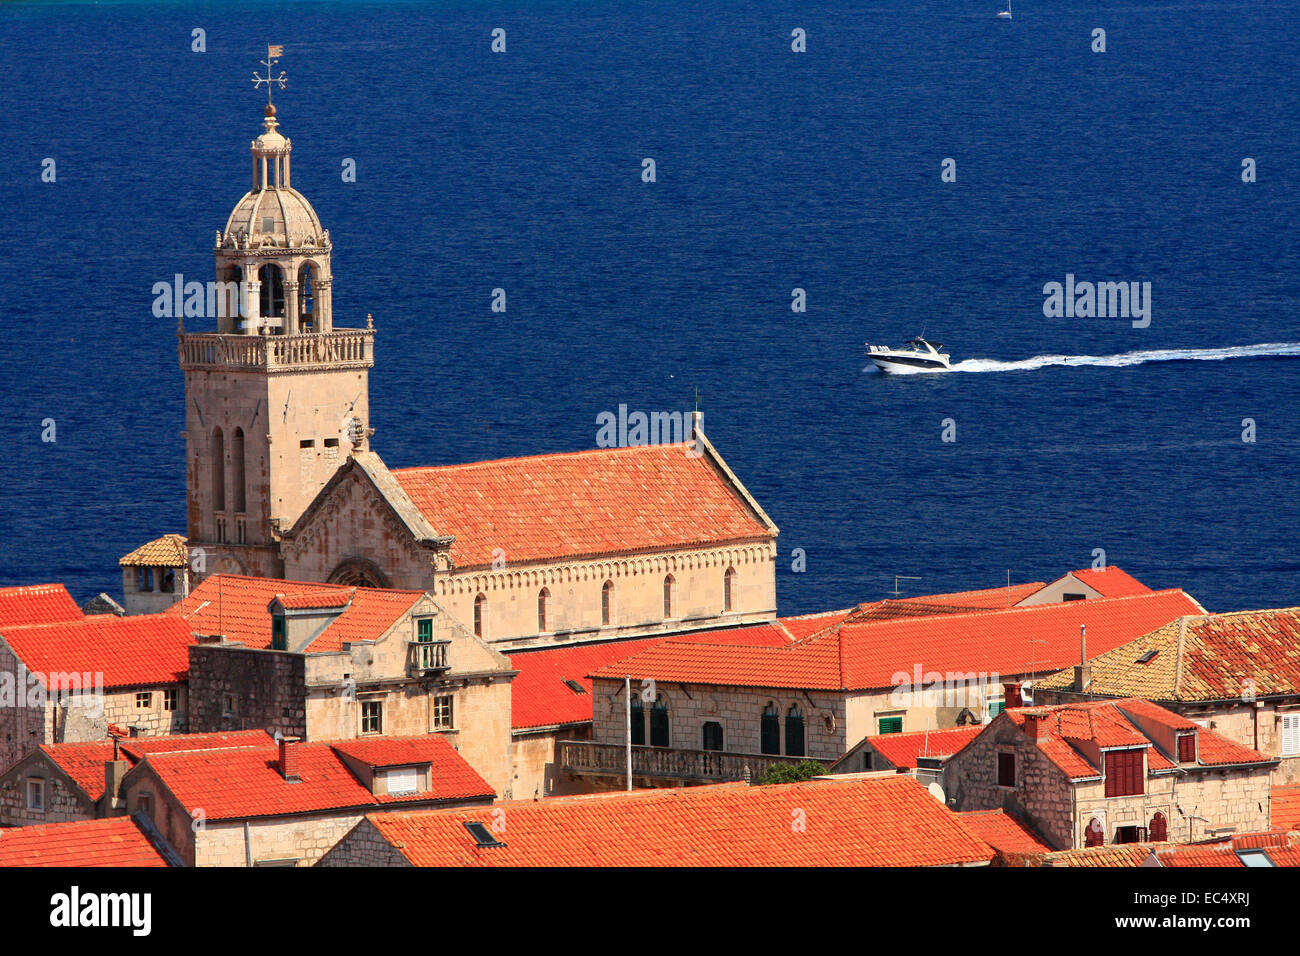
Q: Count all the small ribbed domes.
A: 1